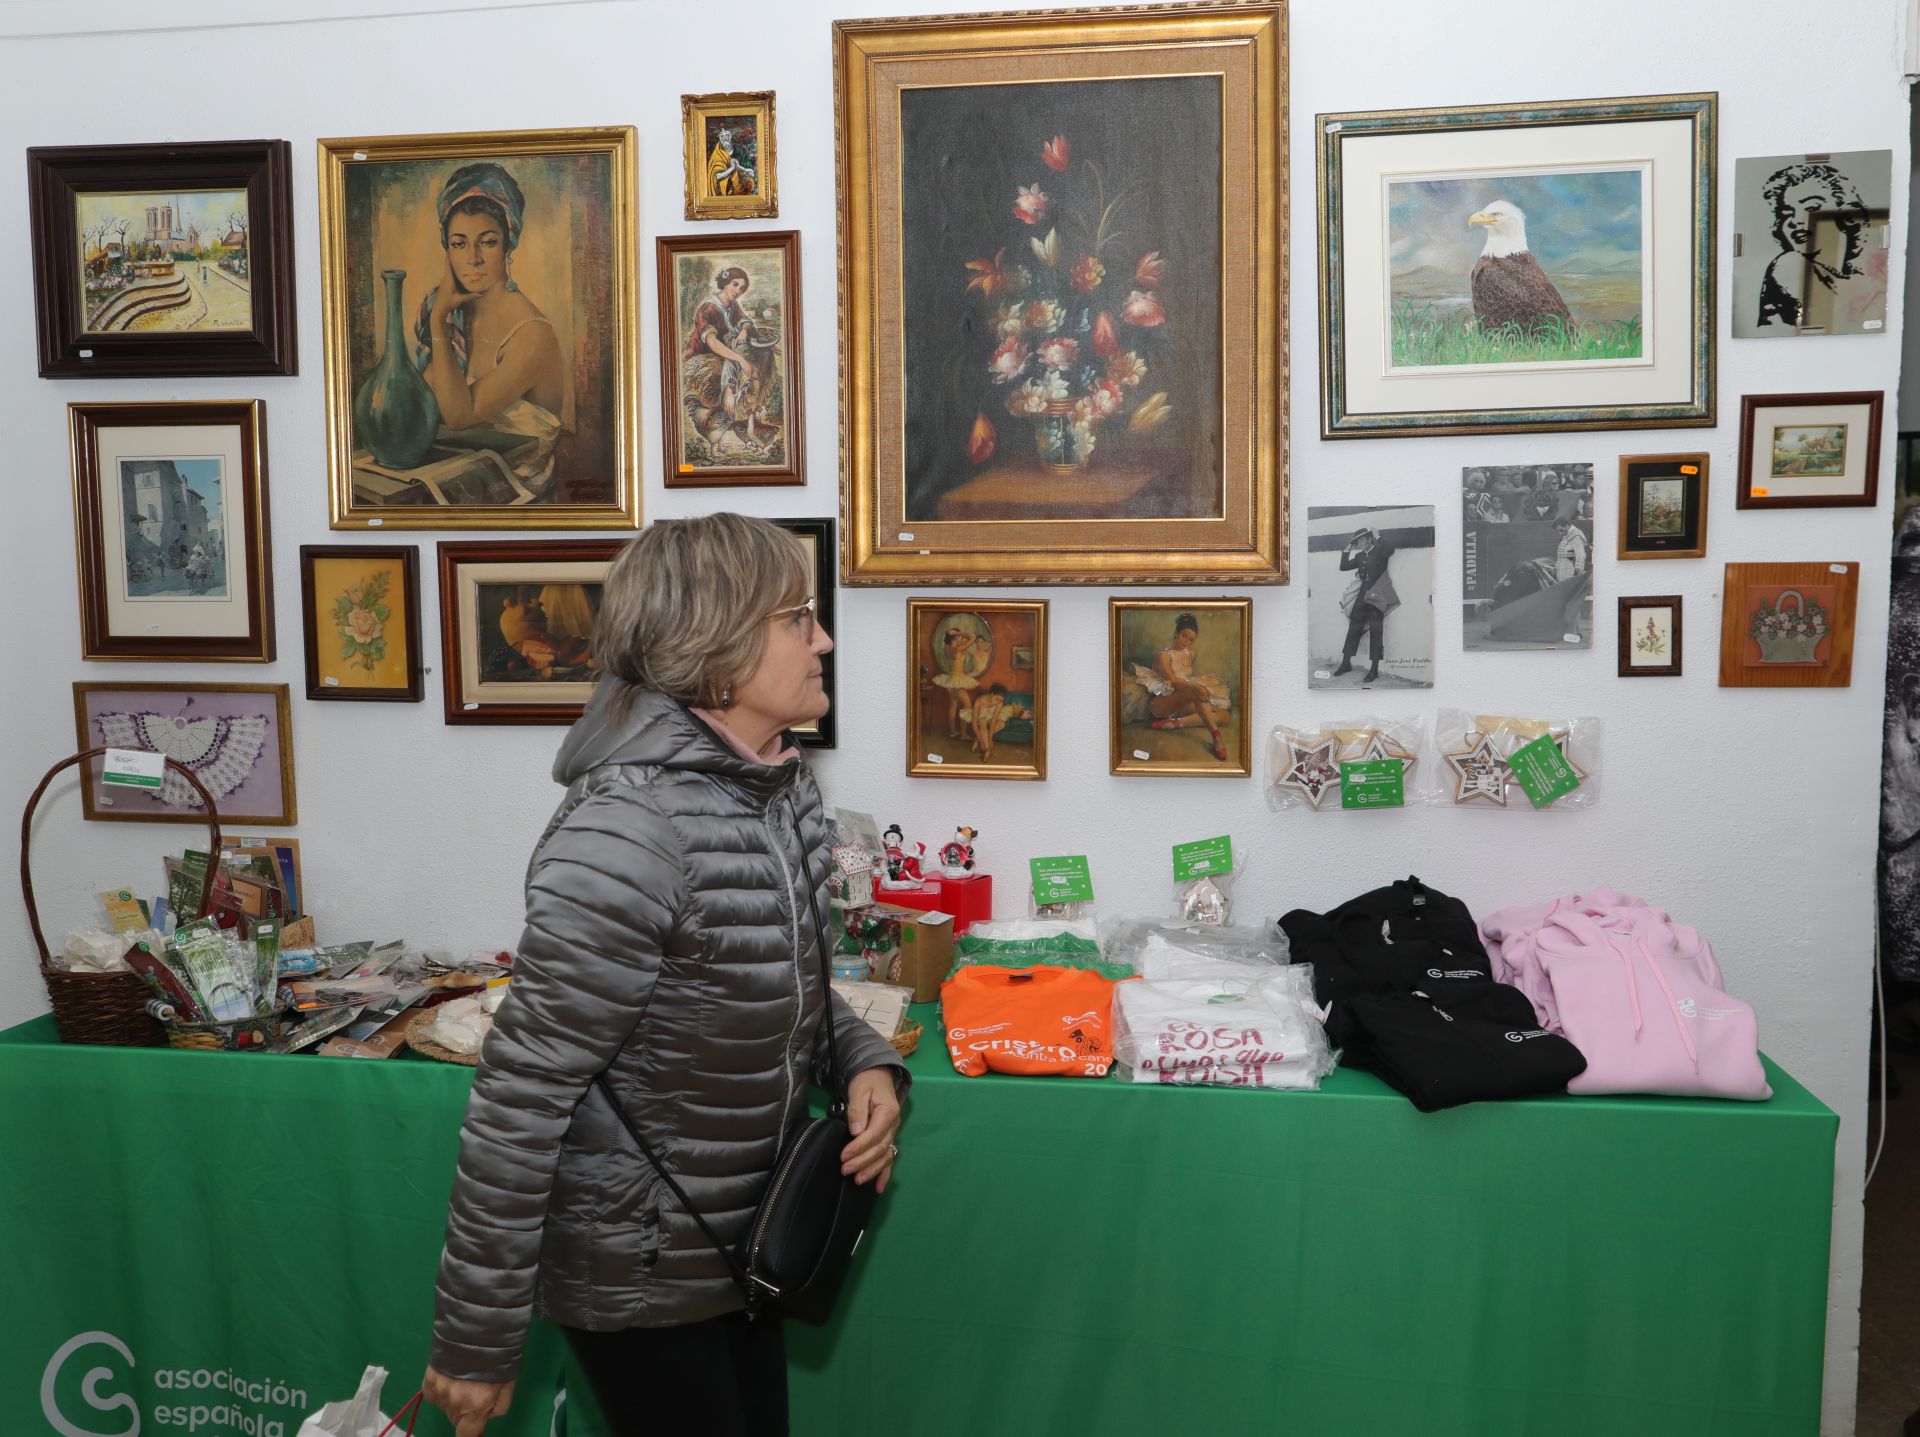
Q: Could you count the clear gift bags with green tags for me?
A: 4